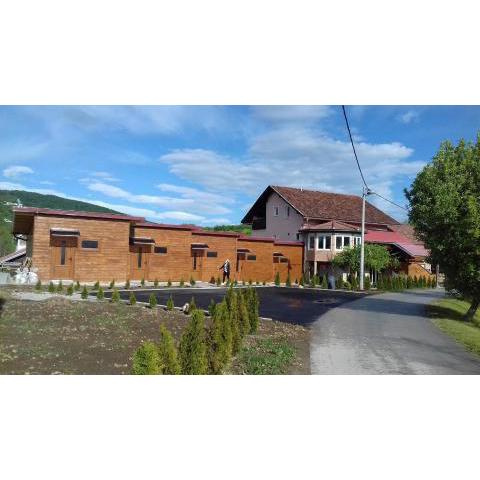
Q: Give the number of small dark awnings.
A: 5